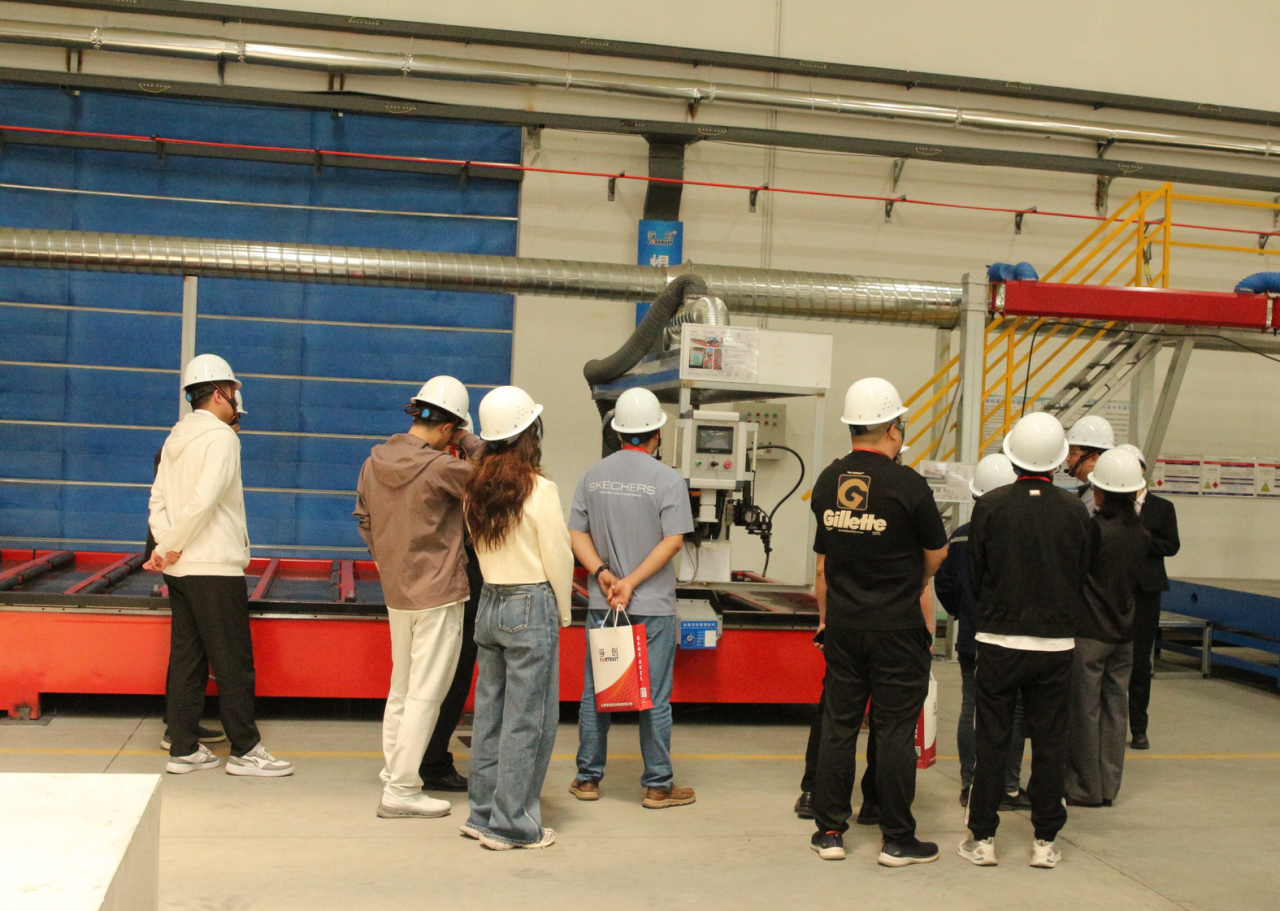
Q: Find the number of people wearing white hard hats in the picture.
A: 13